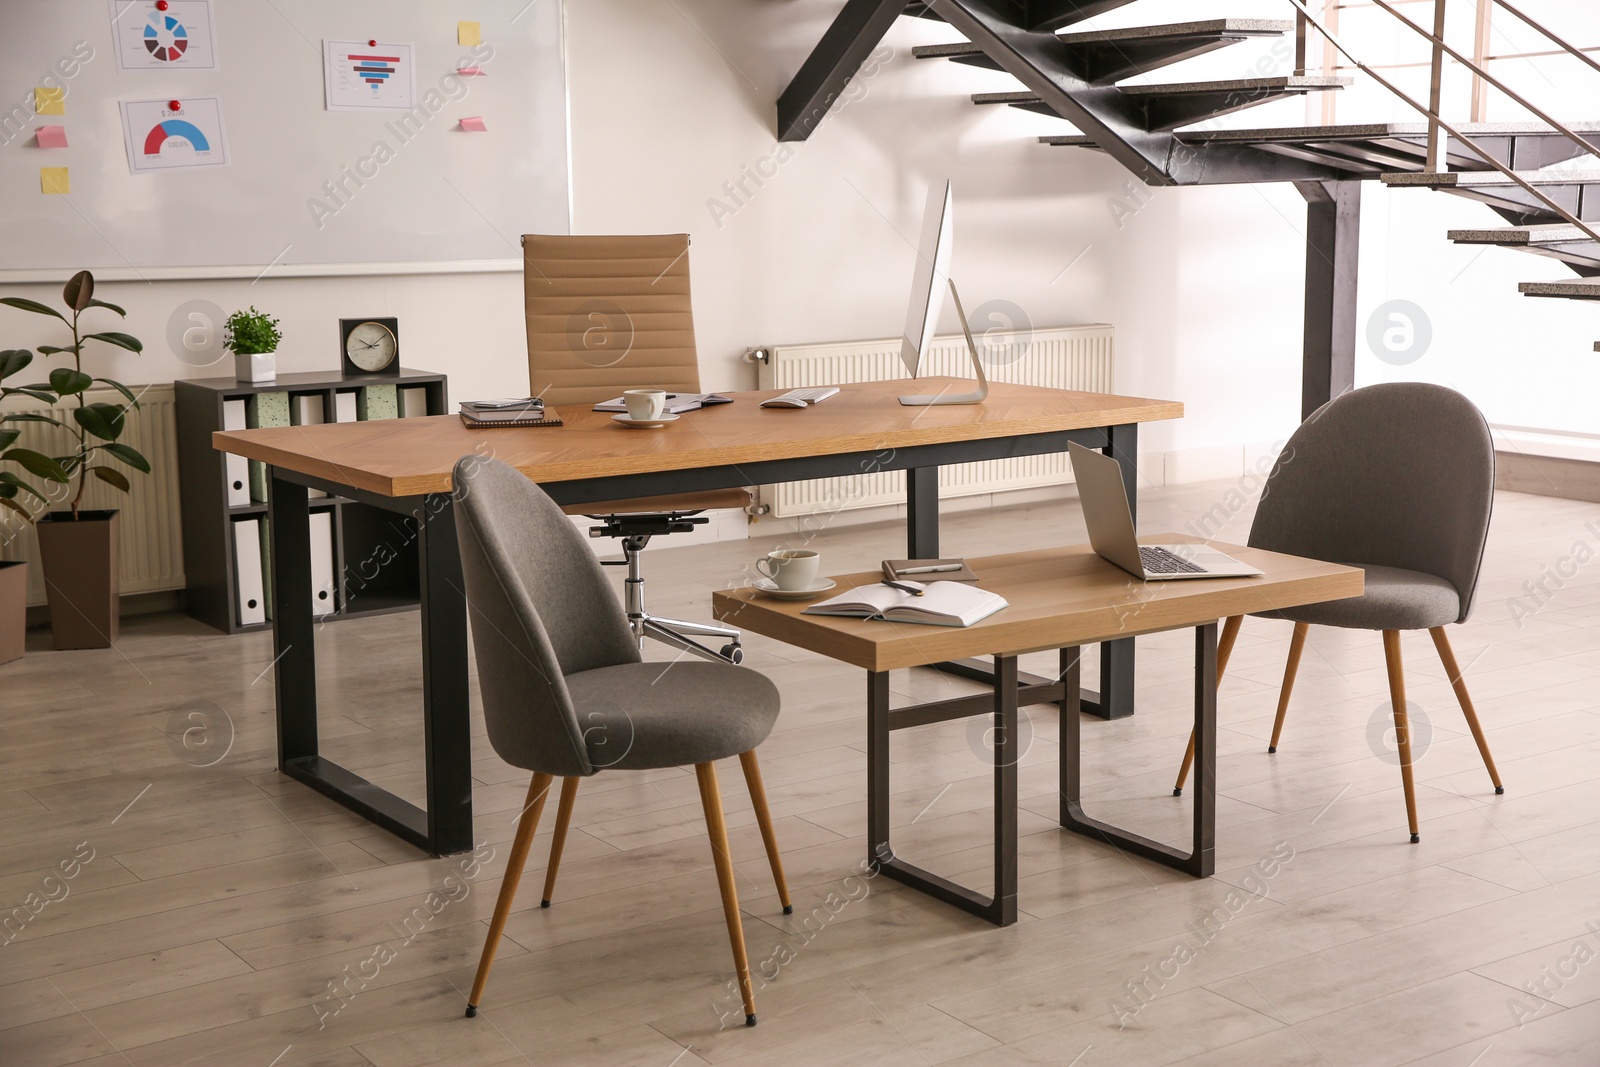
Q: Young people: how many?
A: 0